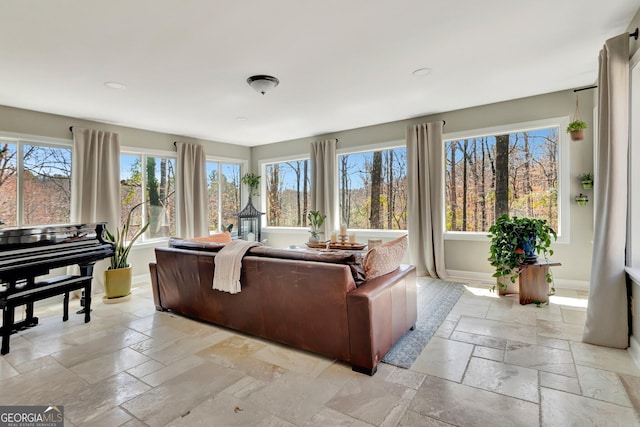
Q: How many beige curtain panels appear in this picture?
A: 5